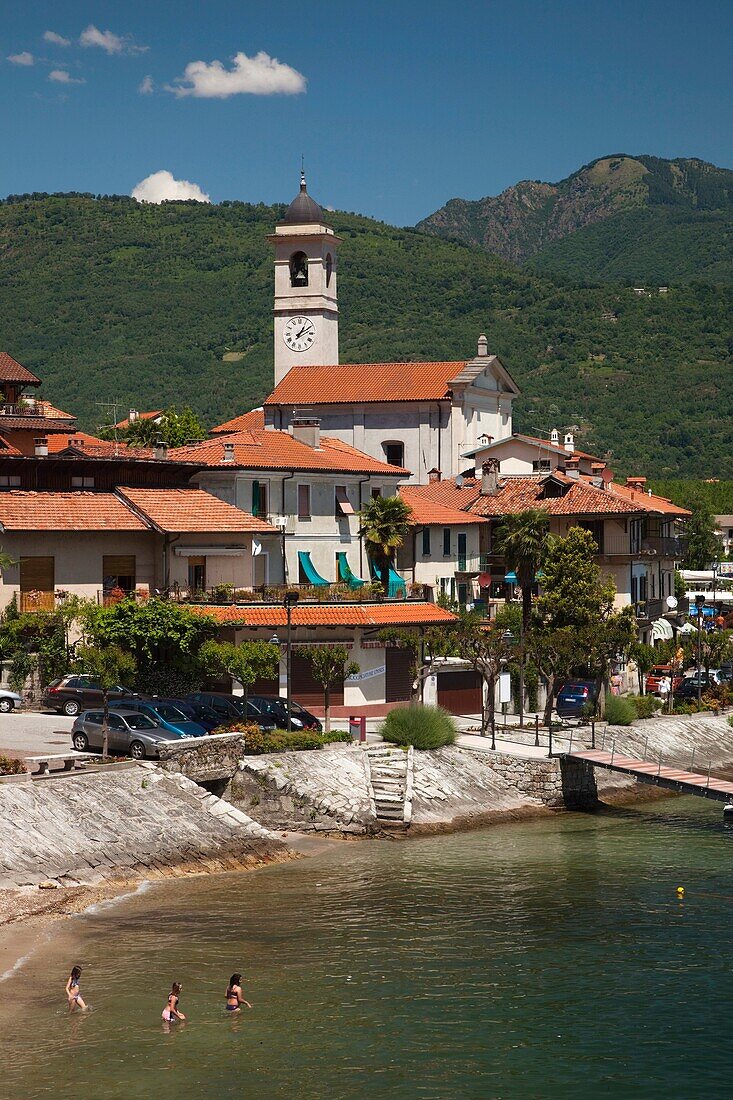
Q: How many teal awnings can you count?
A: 3